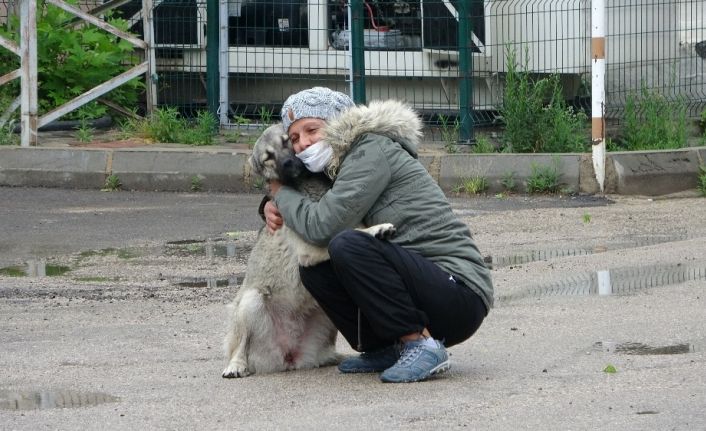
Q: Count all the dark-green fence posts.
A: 3